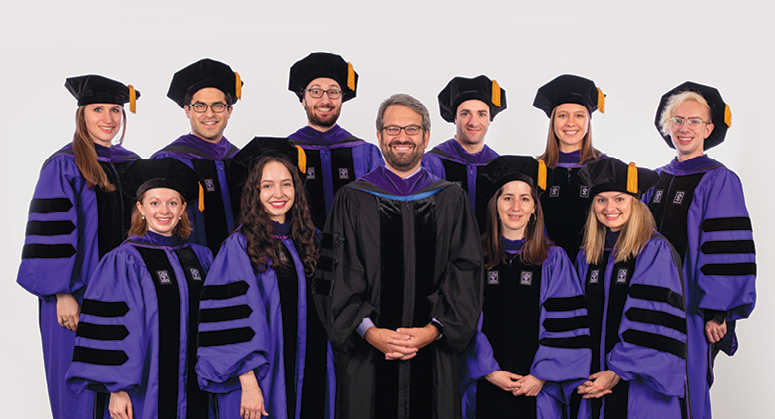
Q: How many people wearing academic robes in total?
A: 11